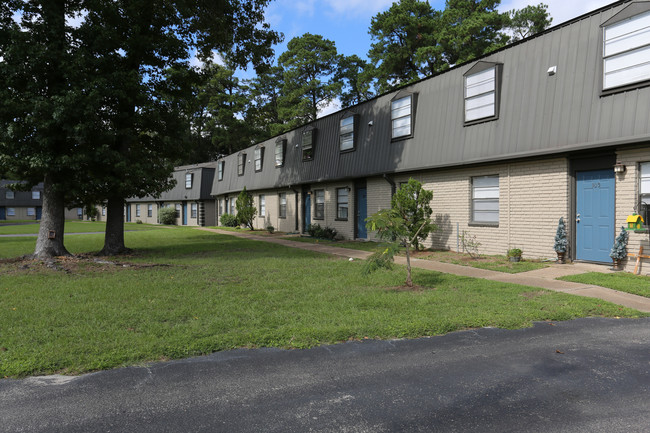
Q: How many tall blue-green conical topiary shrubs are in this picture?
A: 2